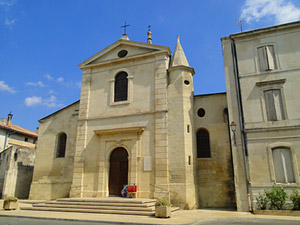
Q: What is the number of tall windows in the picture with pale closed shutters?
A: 3